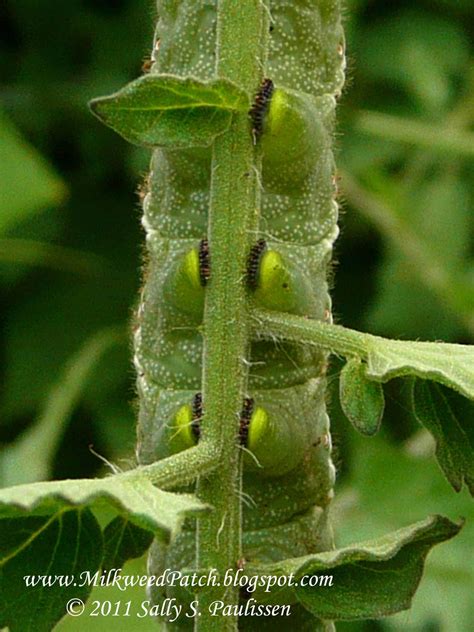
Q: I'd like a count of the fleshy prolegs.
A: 5